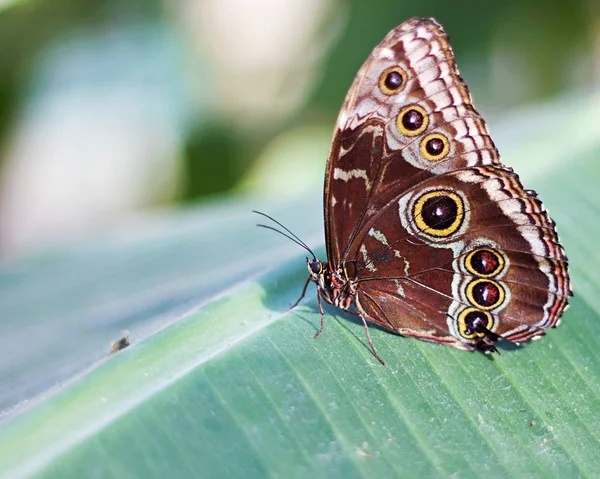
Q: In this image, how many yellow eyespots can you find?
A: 7